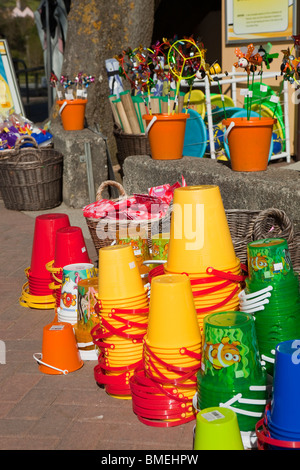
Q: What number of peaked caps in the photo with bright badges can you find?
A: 0